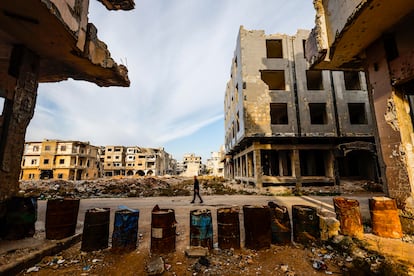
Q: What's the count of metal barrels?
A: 12